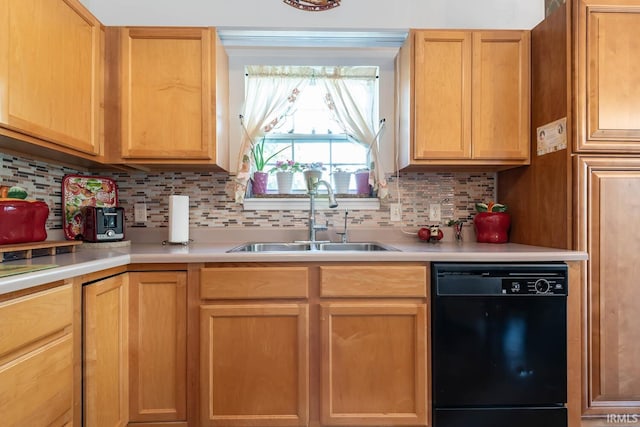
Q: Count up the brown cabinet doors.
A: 10